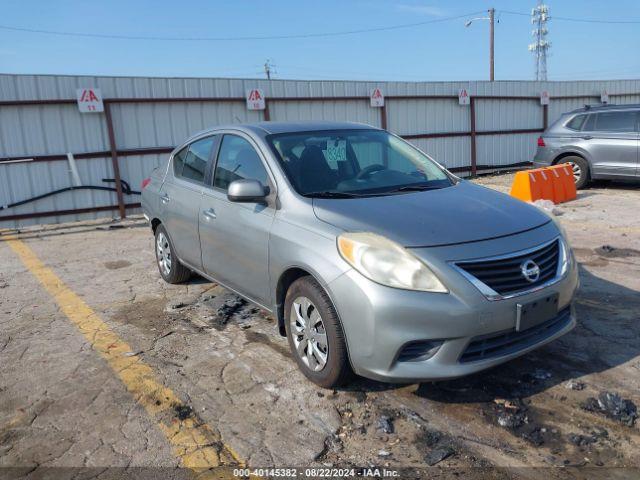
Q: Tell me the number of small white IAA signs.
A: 6